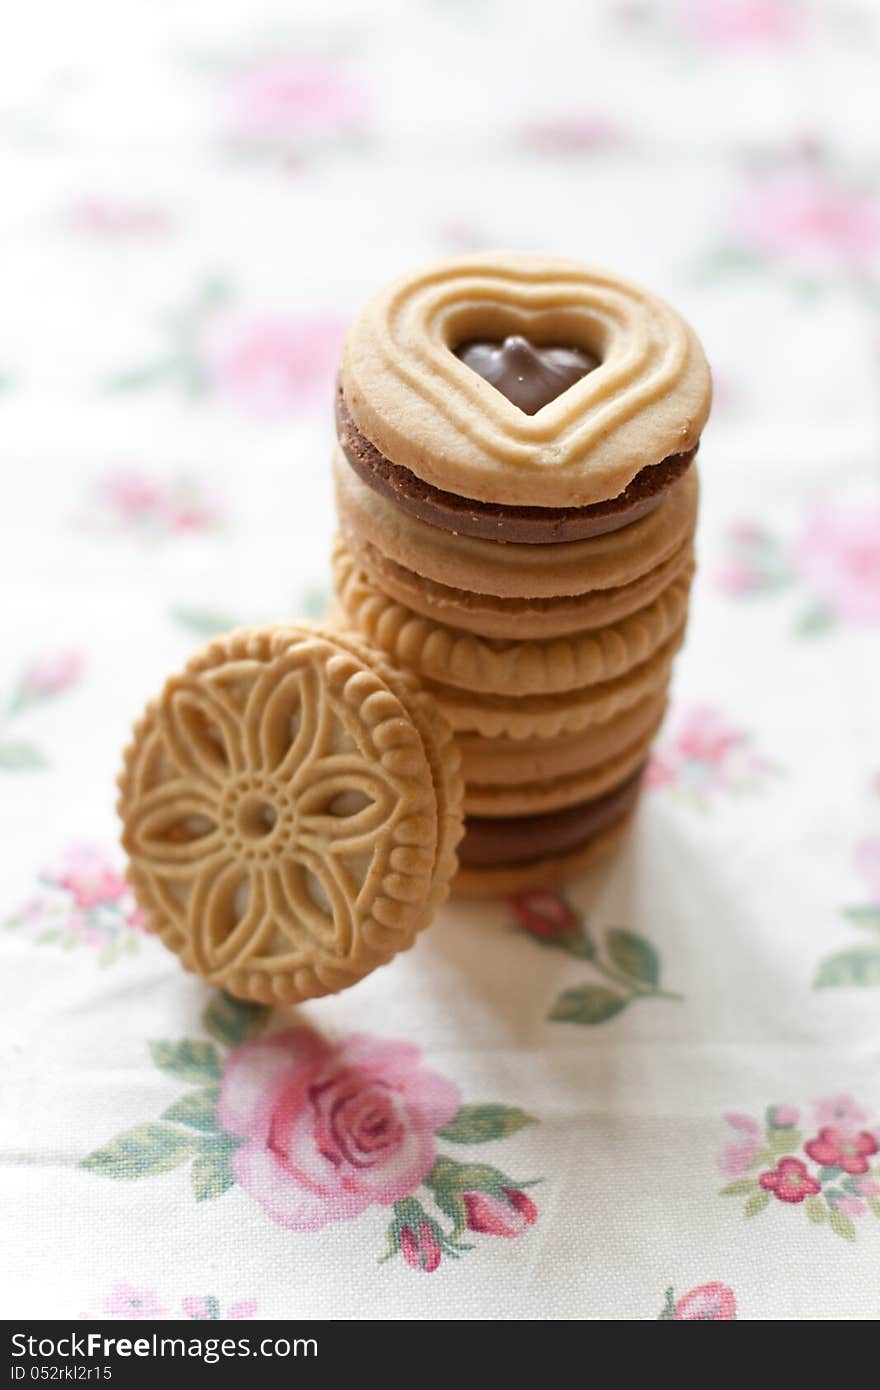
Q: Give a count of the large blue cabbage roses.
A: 0